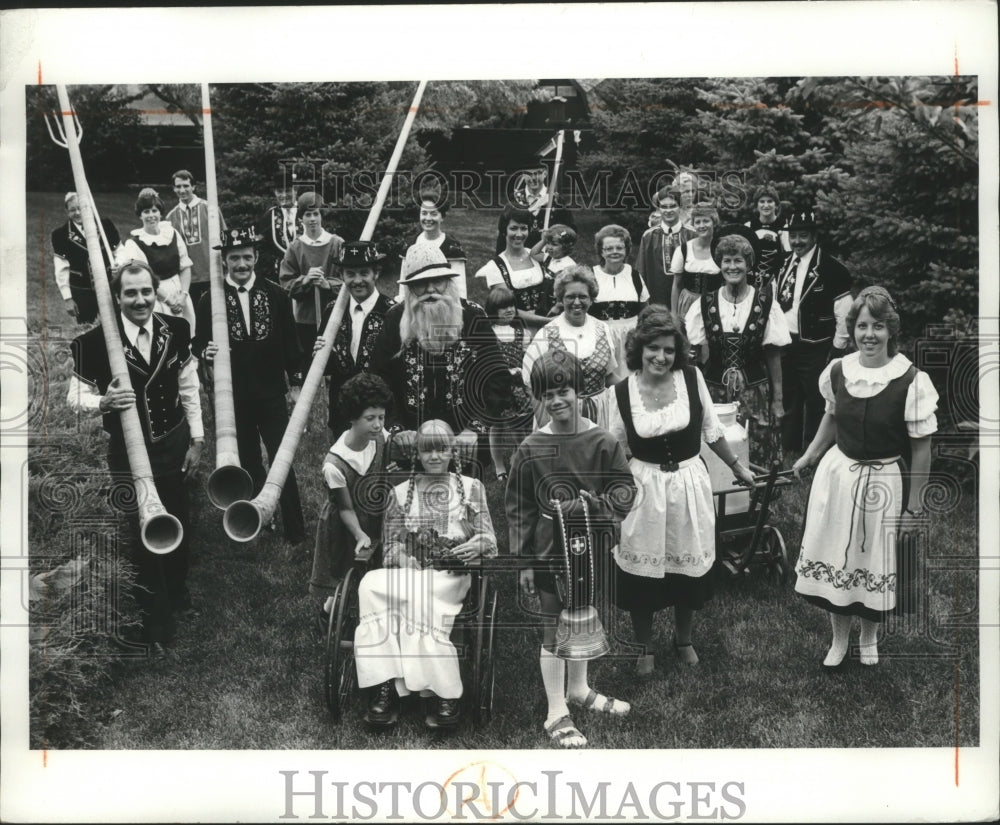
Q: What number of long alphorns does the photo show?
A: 3